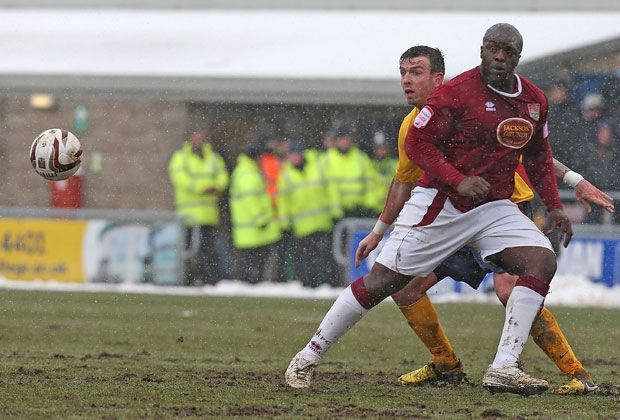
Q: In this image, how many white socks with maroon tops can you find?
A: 2